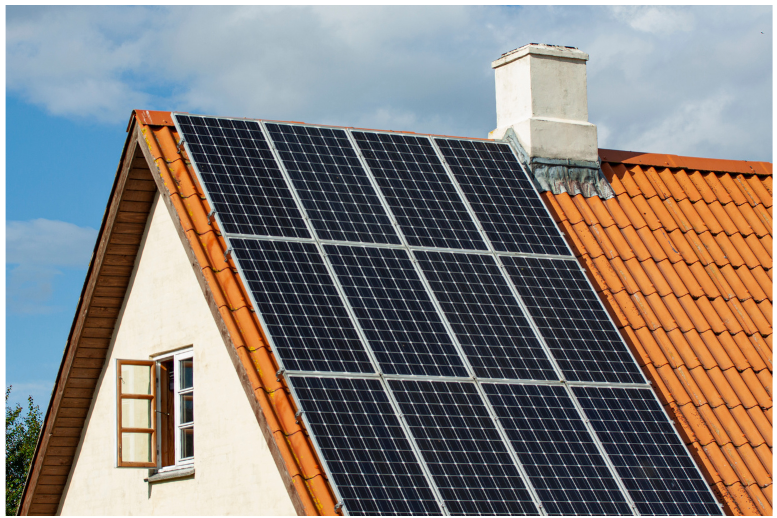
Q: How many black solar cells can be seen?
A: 12